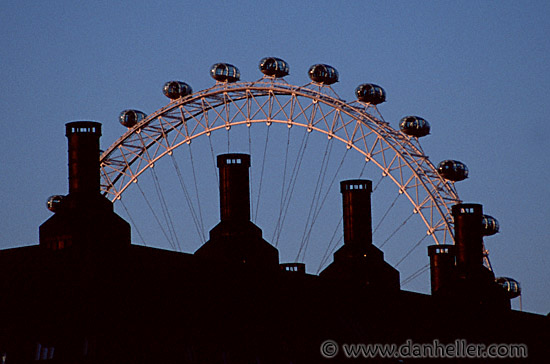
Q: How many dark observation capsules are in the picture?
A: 11